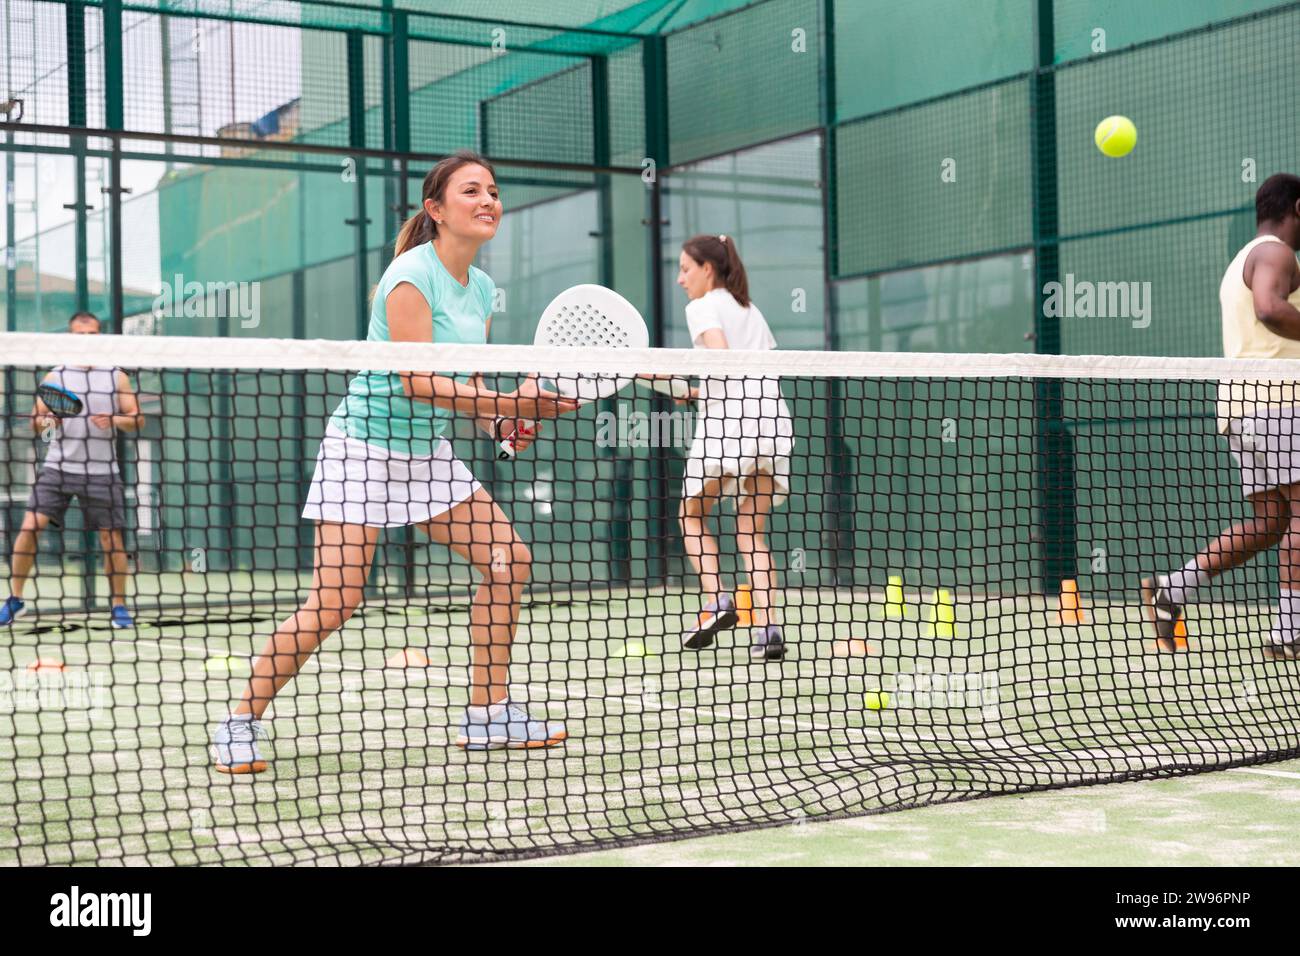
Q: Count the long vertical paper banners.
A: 0